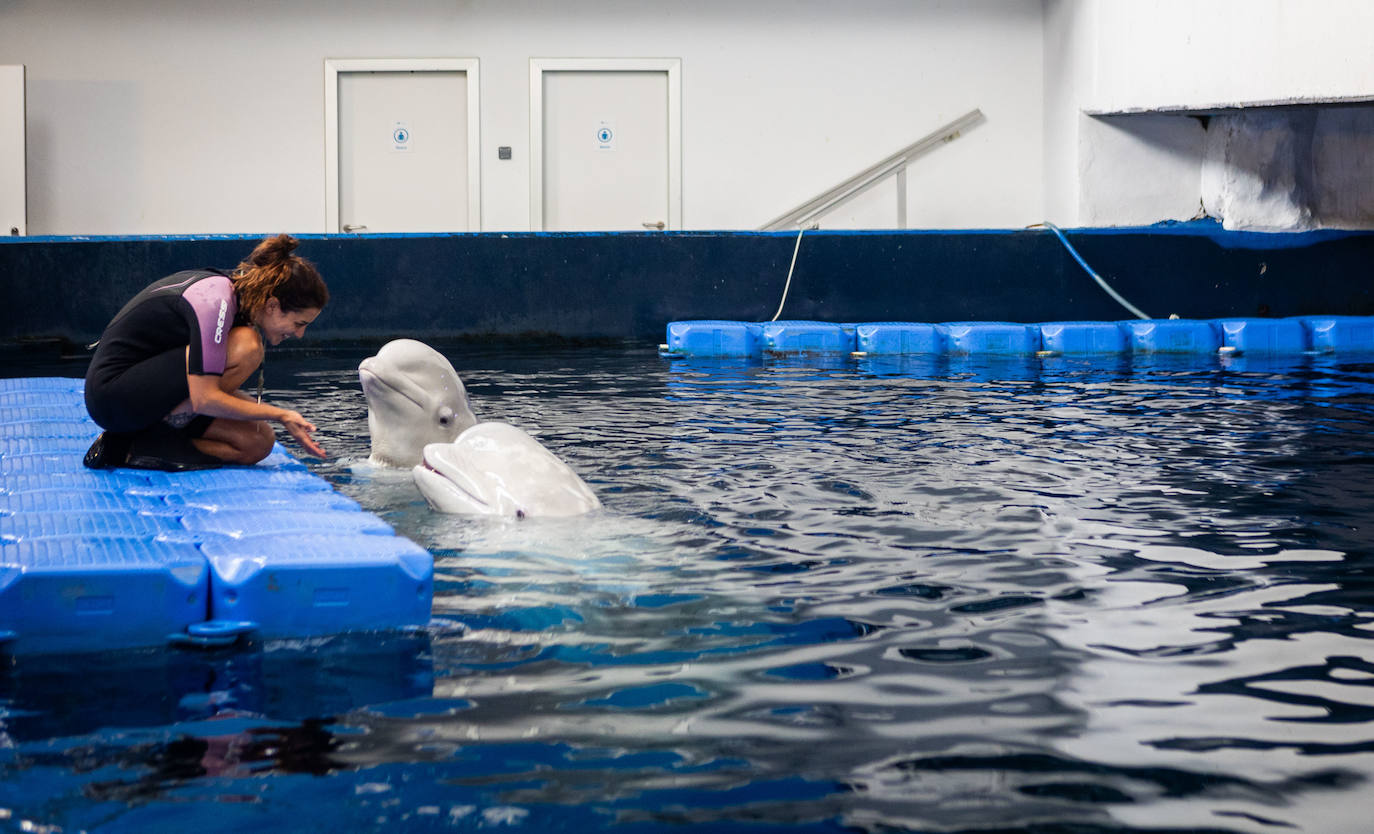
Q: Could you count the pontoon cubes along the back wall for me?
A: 8